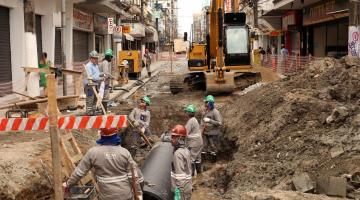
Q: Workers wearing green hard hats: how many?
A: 4